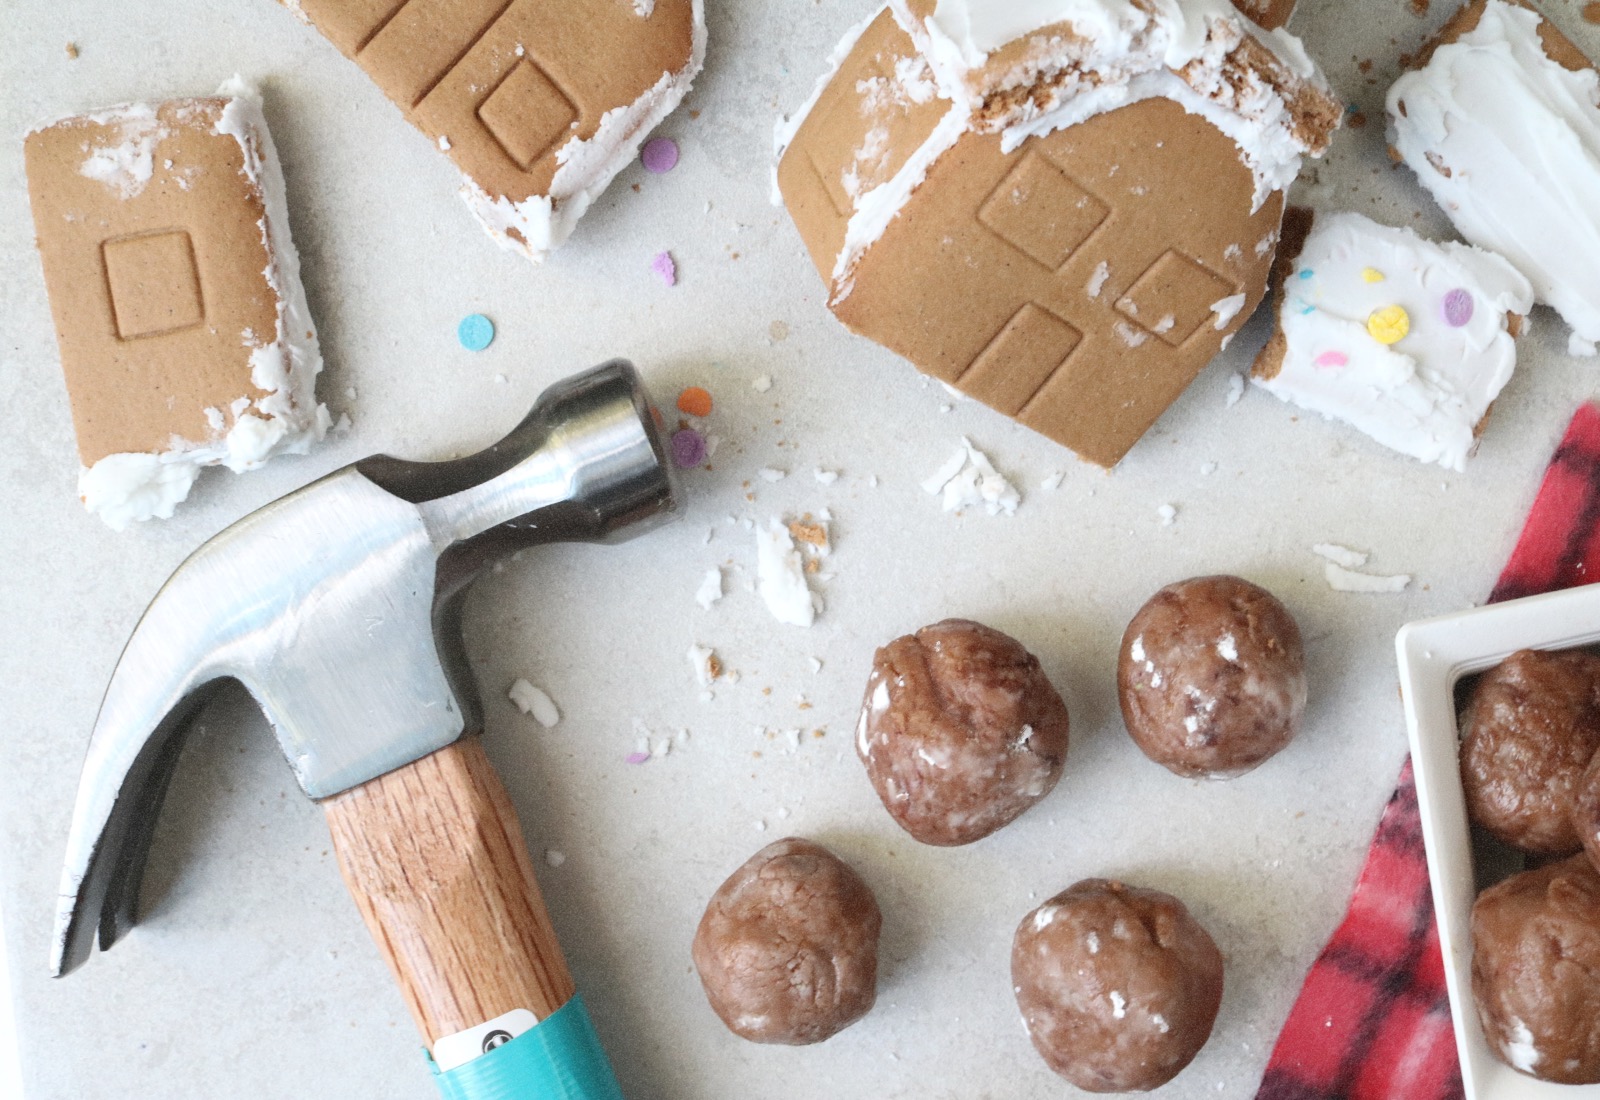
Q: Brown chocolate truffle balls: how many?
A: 7